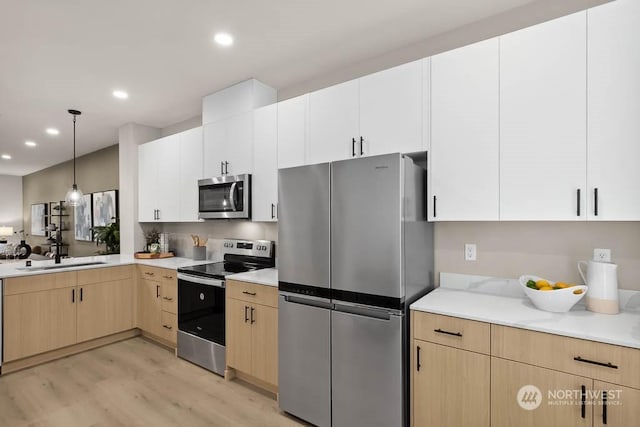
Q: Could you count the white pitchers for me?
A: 1